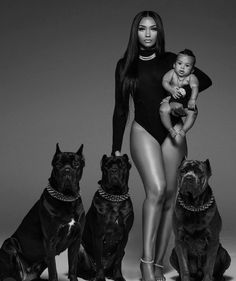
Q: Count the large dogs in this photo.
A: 3